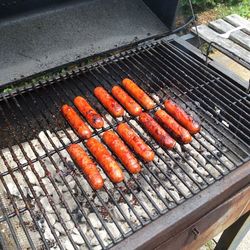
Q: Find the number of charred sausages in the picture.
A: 12